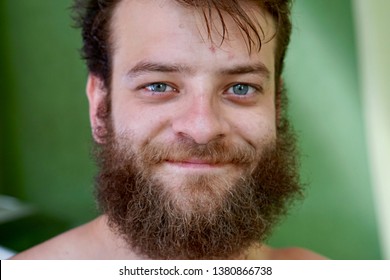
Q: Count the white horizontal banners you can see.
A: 1